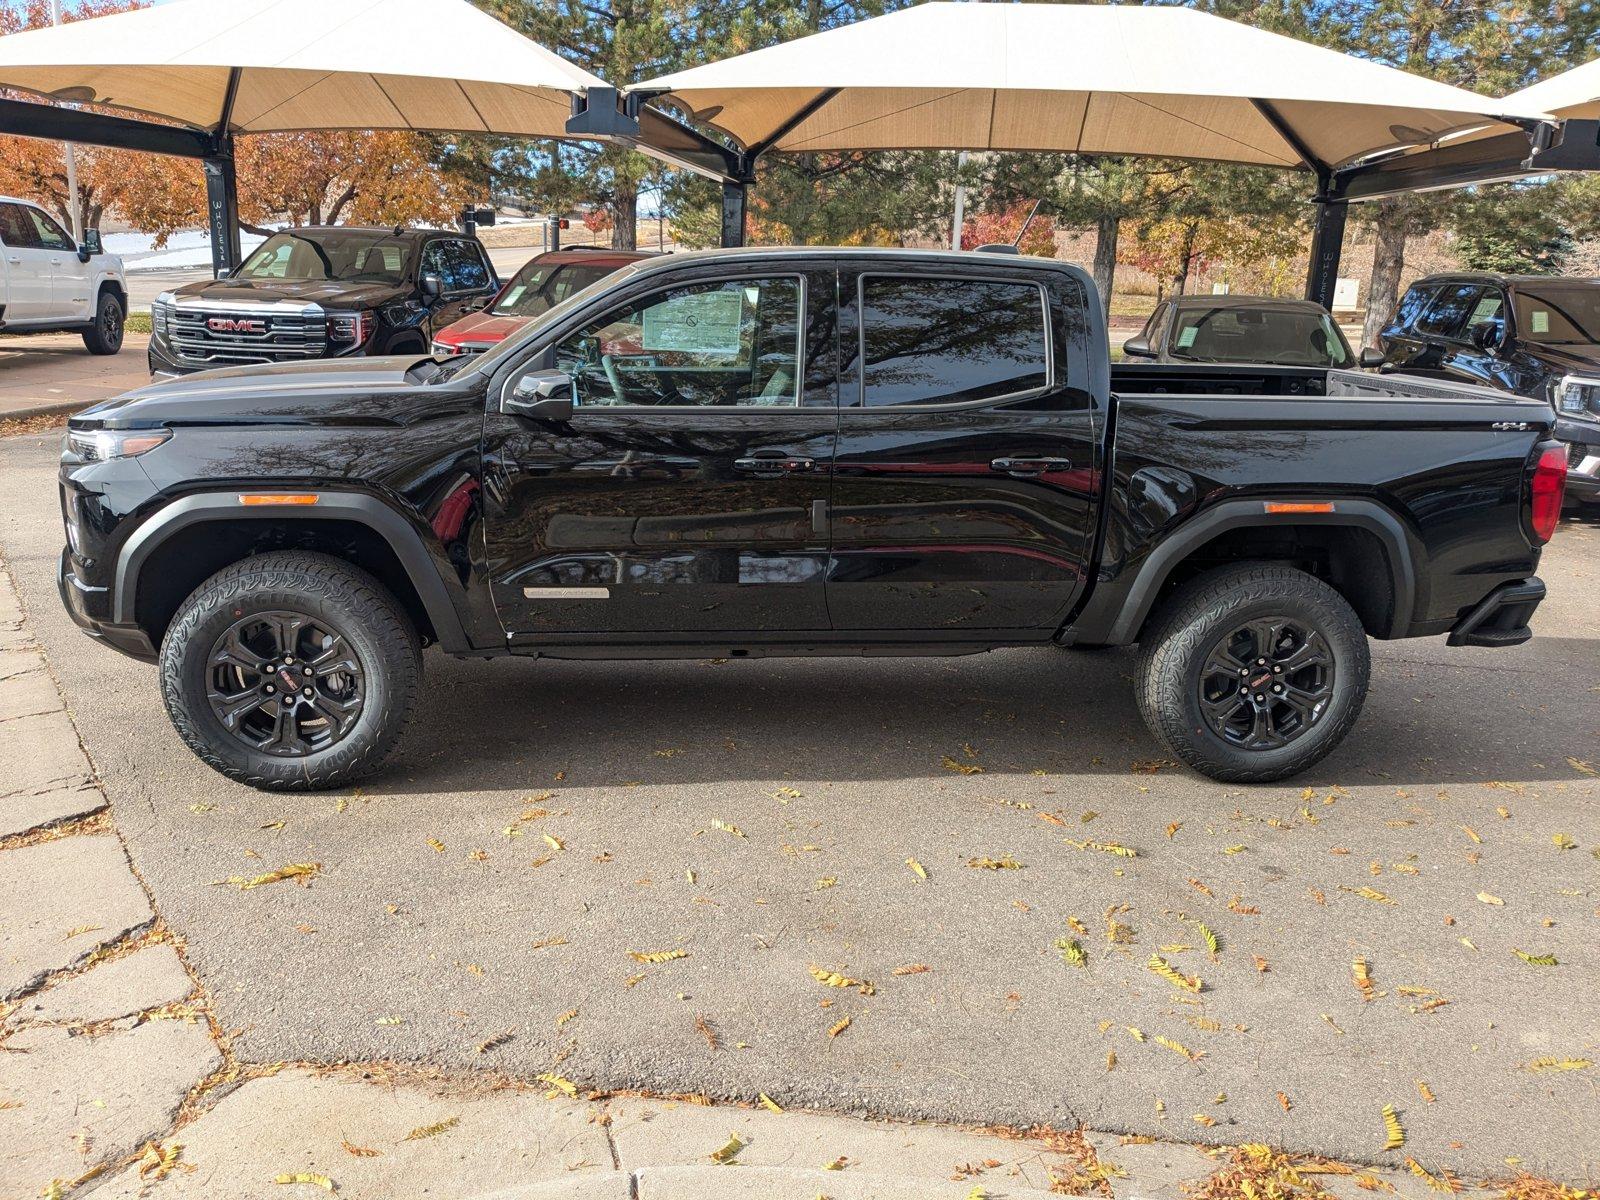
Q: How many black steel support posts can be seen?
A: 3